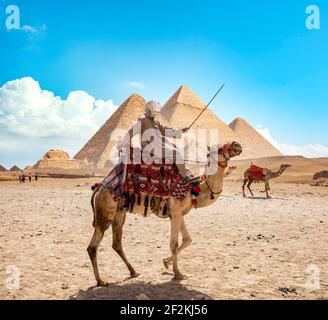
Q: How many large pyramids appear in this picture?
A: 3